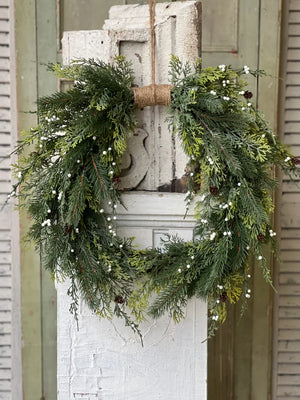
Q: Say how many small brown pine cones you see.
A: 8